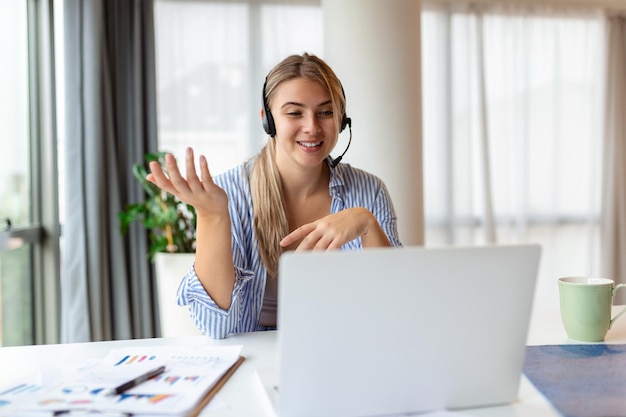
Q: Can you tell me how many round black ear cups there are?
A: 2